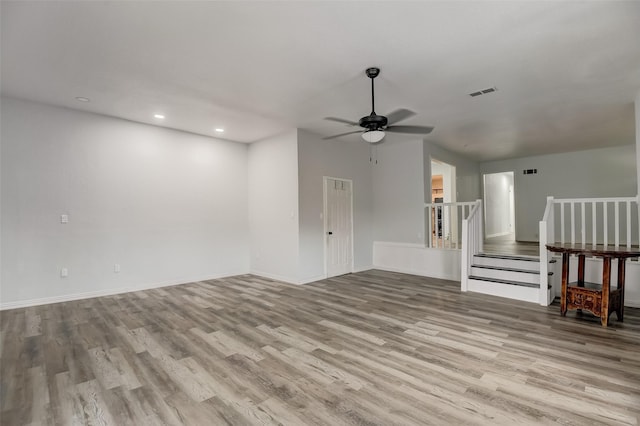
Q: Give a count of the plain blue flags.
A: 0